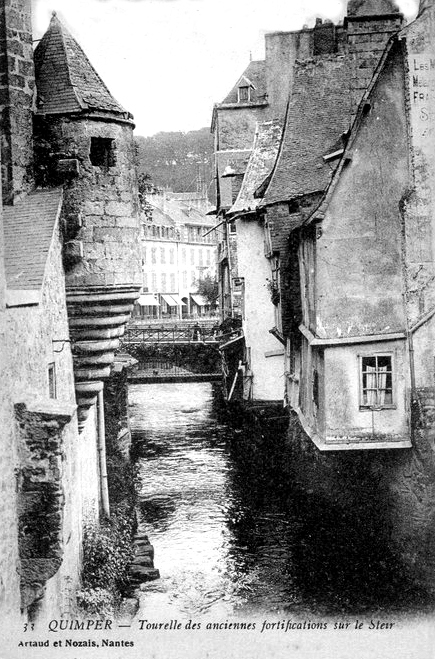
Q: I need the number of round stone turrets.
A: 1